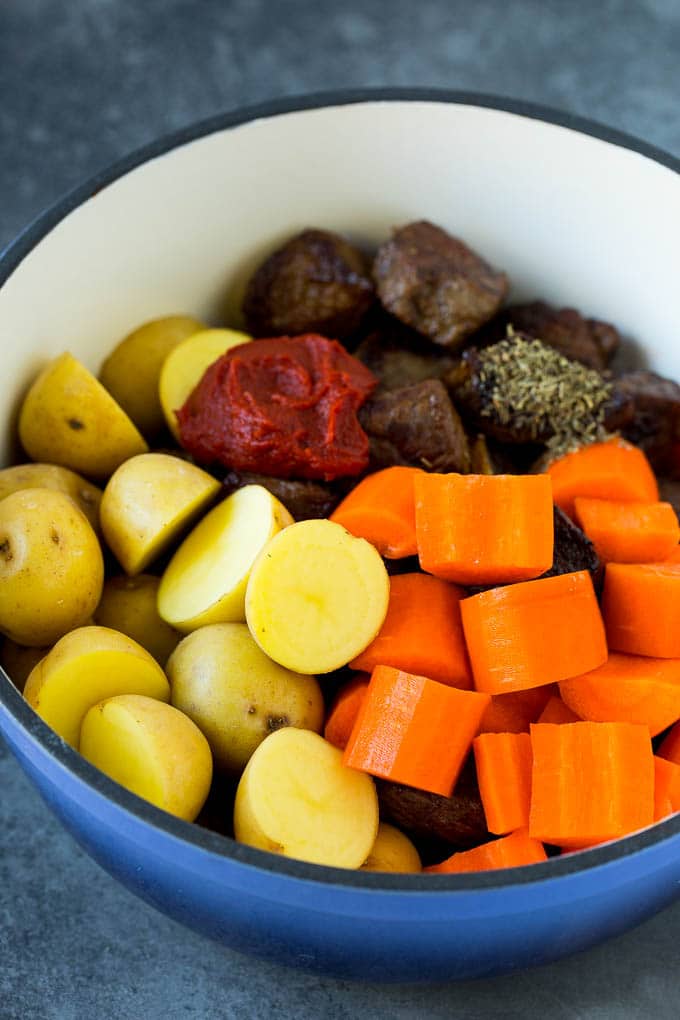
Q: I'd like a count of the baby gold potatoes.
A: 15